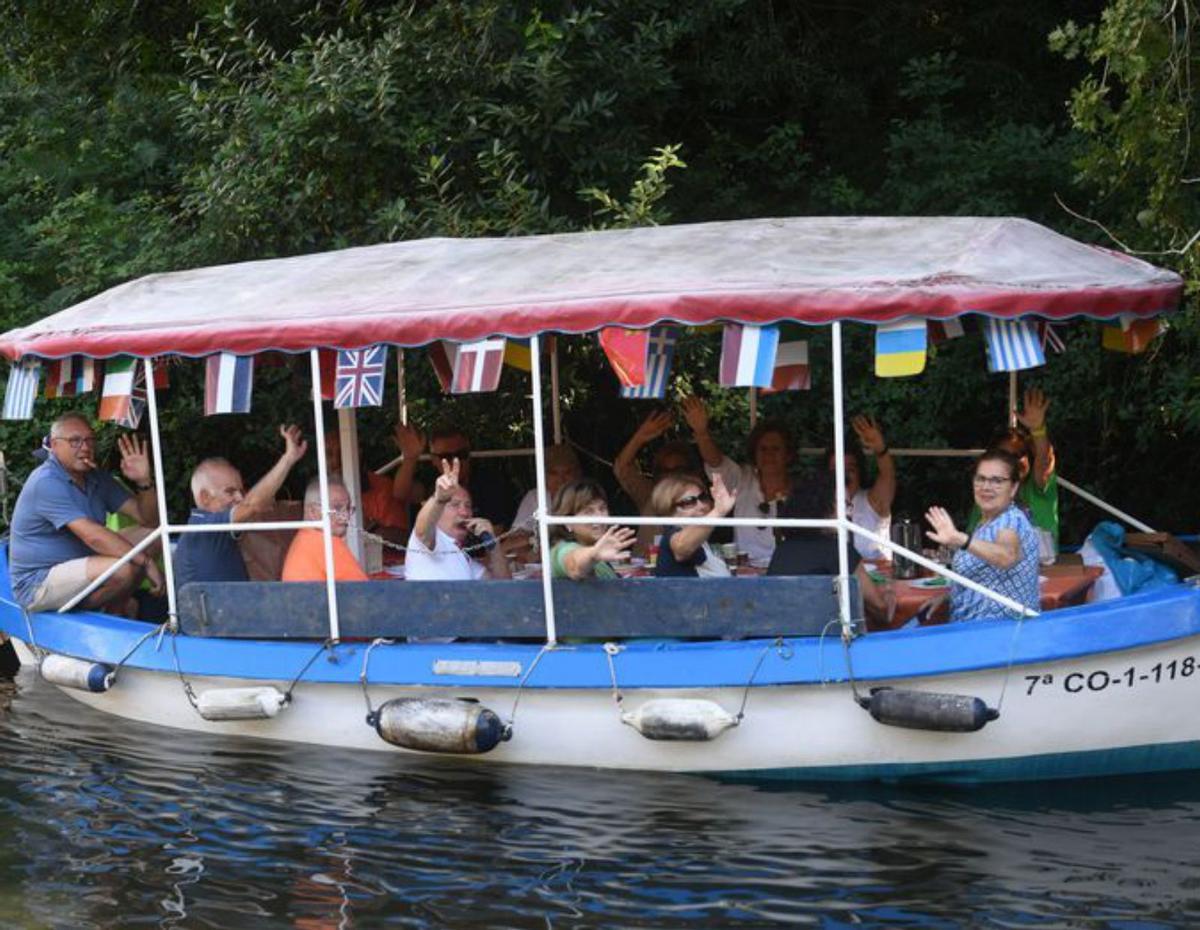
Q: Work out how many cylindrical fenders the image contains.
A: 5